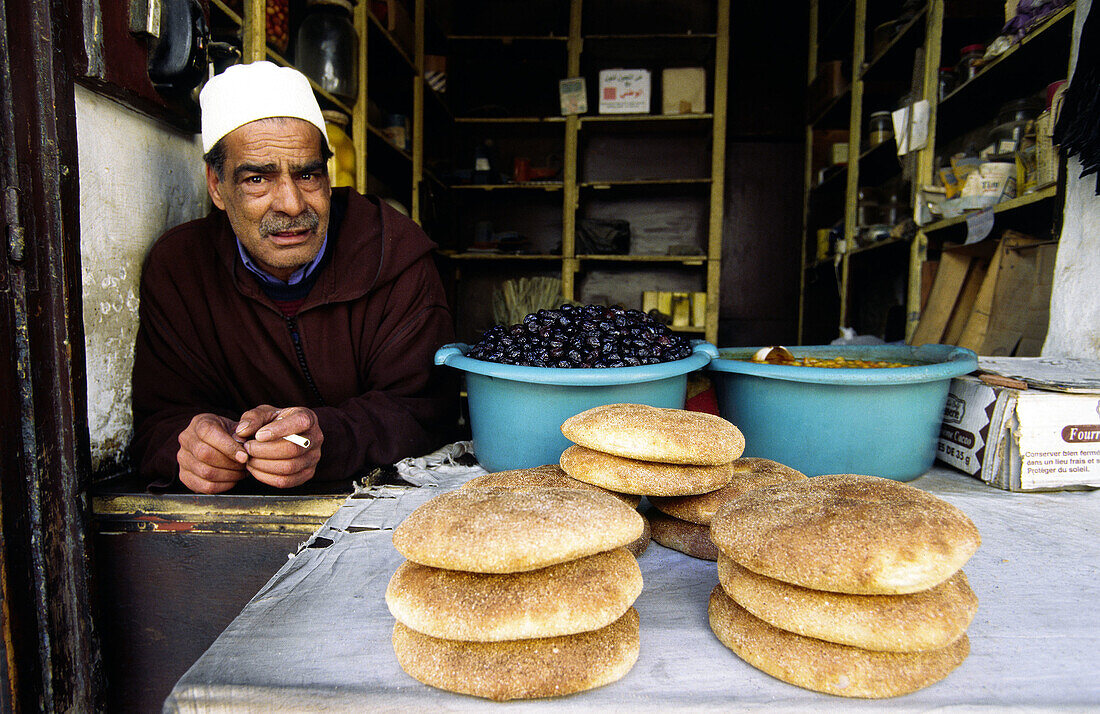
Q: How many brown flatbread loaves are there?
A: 12